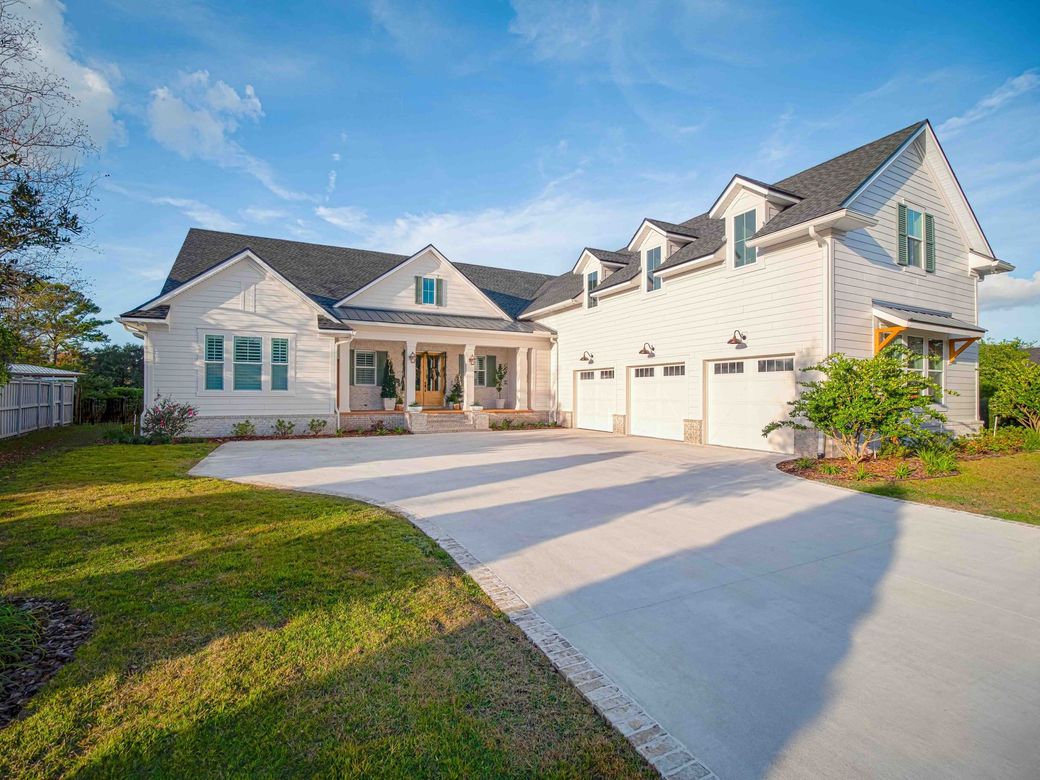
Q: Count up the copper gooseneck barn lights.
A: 3